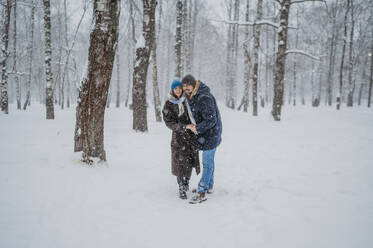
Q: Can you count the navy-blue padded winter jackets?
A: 1